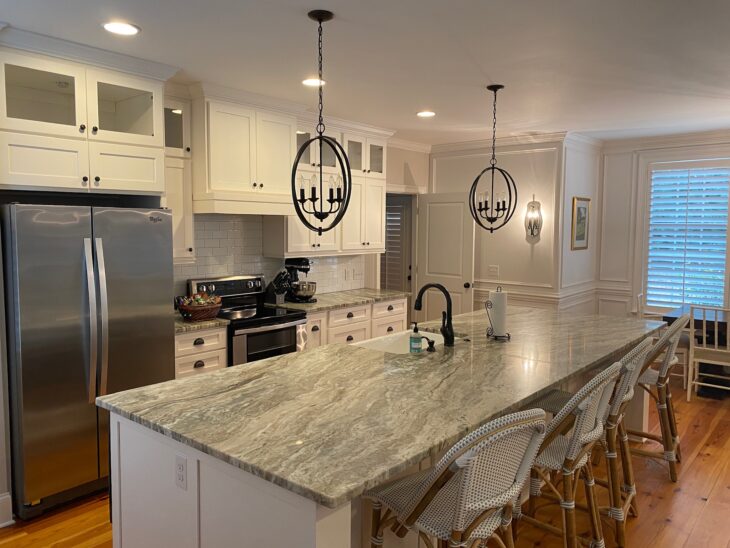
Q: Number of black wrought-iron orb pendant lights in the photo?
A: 2